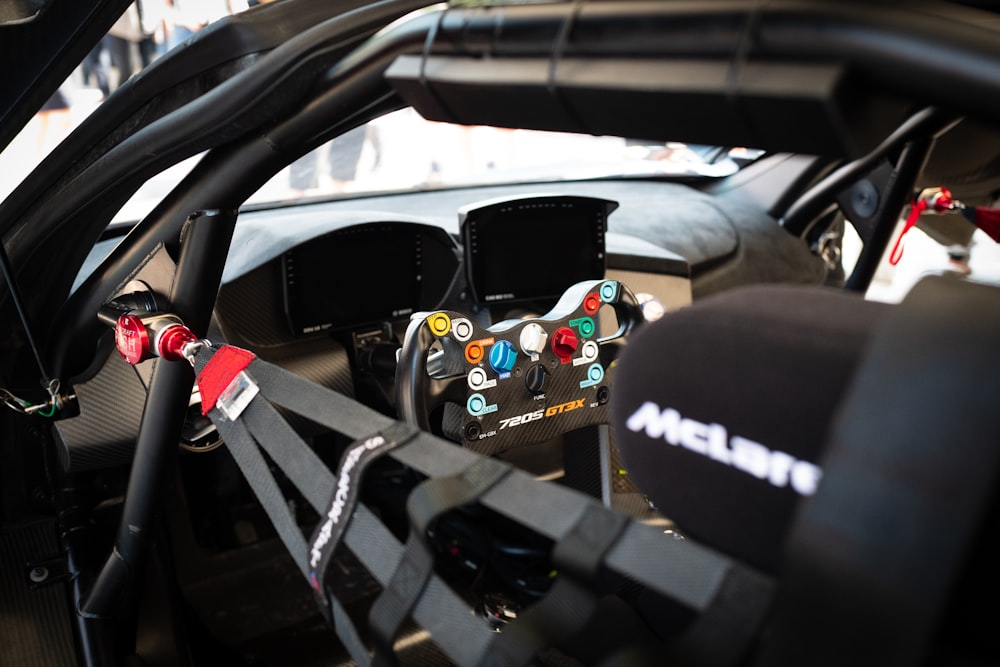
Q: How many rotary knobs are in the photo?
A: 4